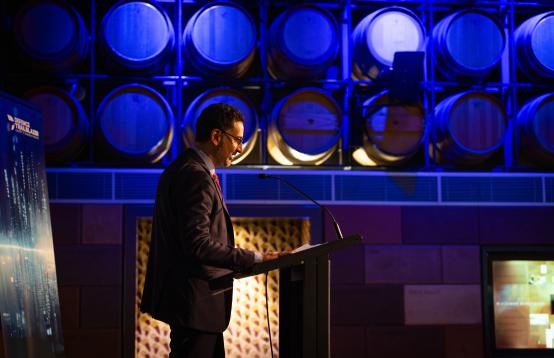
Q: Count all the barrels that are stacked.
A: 14